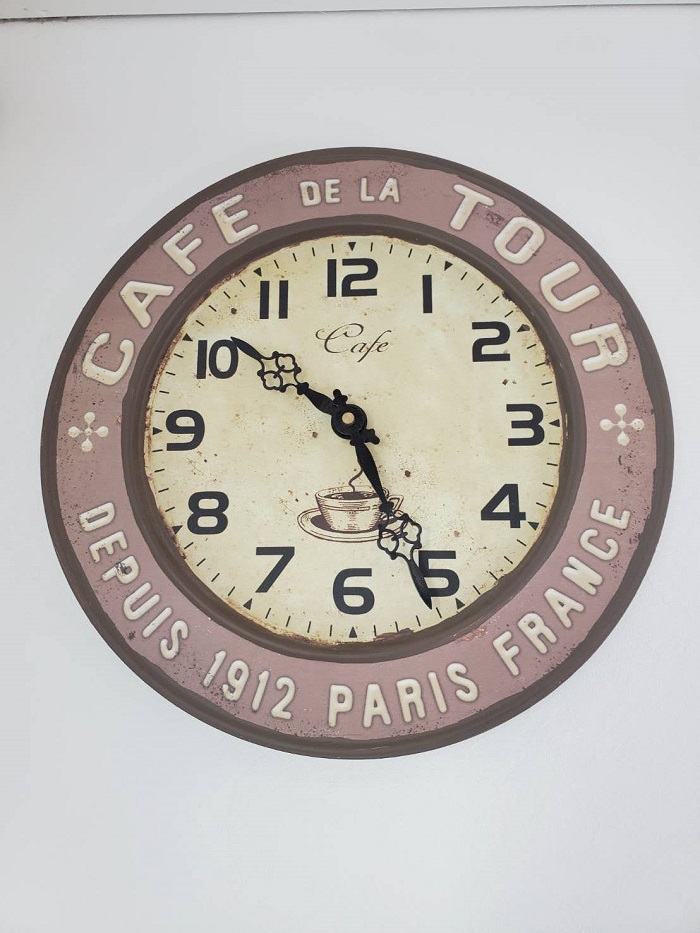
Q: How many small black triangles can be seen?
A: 12